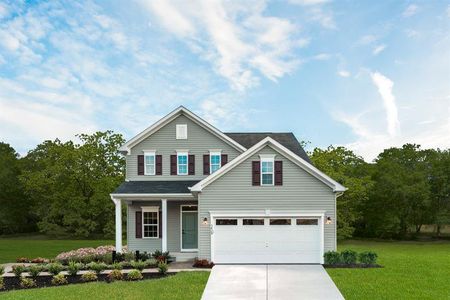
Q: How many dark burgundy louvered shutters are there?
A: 10